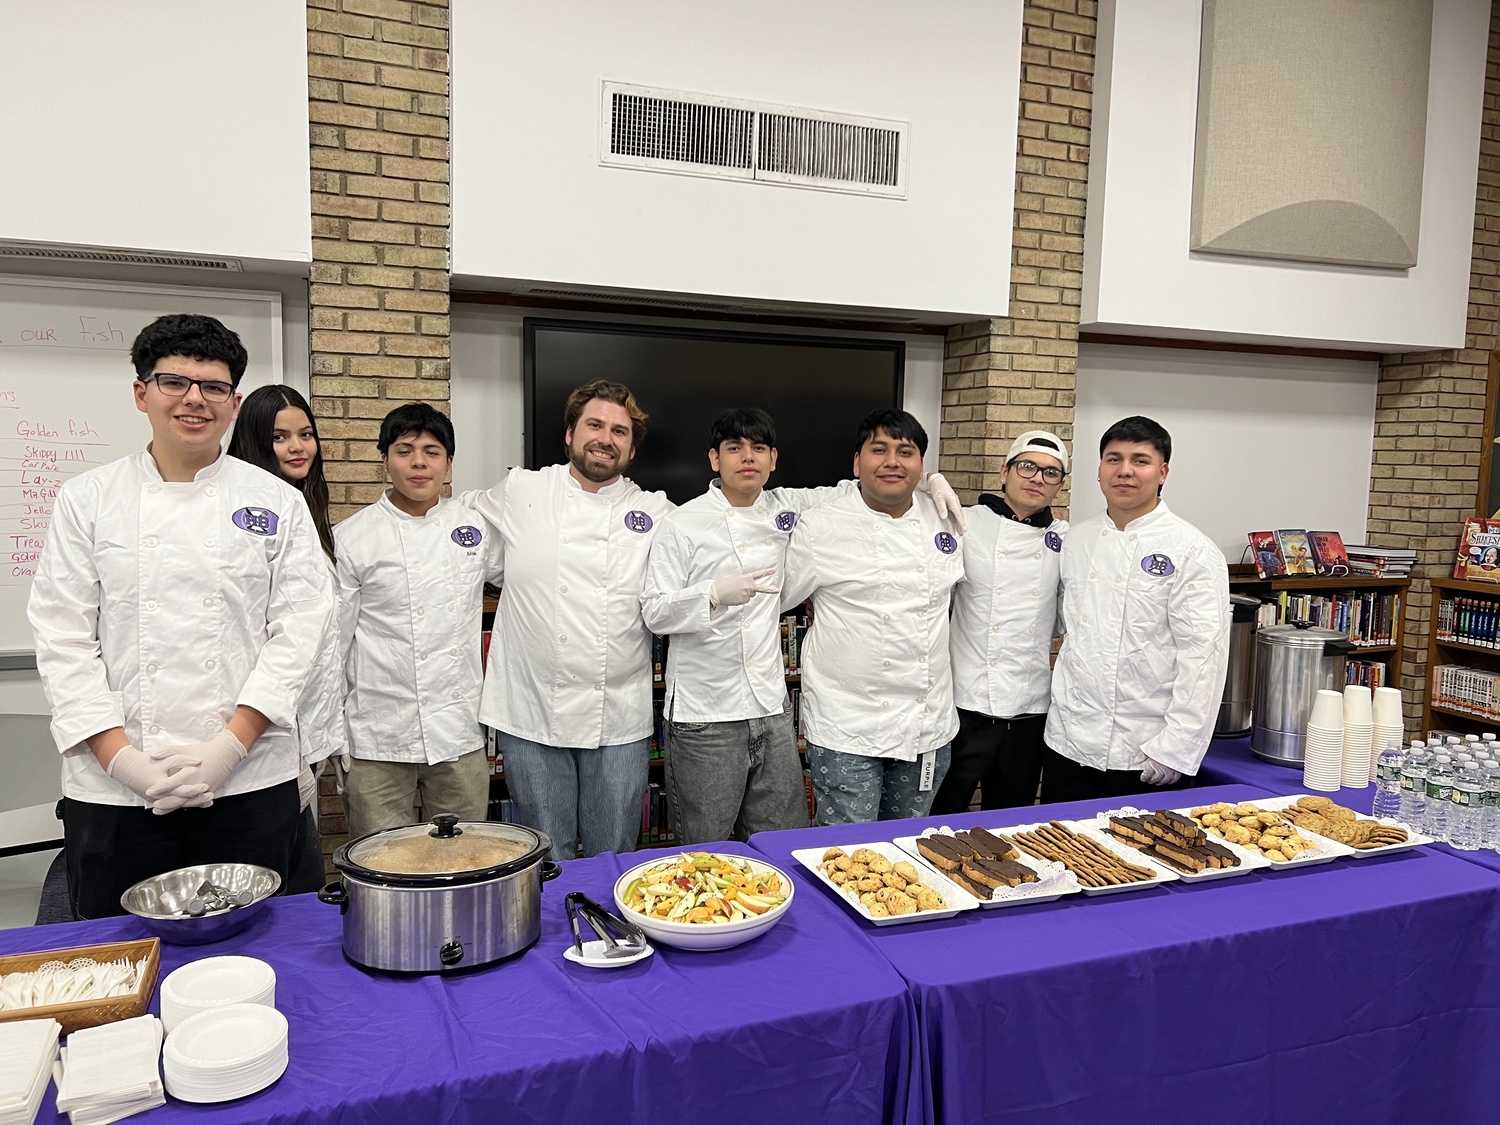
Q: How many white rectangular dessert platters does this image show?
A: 6